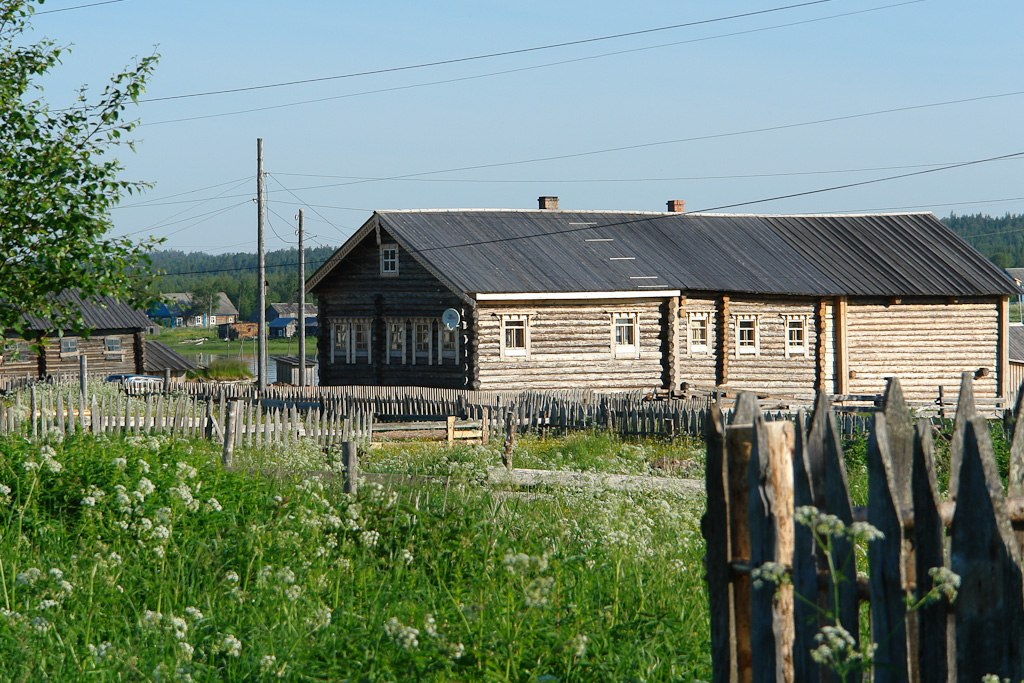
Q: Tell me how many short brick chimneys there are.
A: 2